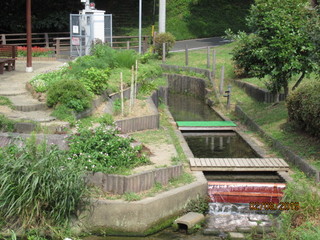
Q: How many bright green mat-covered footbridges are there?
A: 1